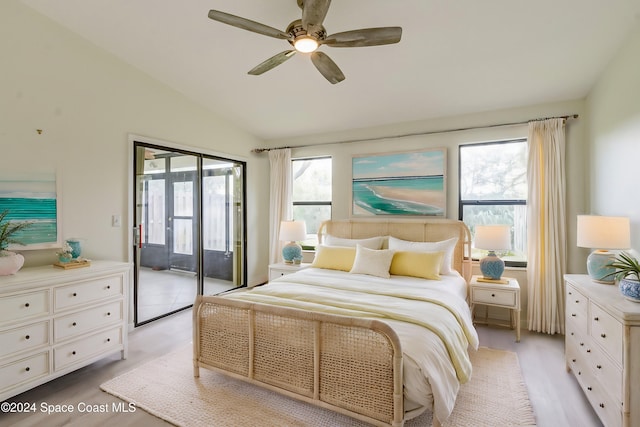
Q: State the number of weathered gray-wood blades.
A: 5